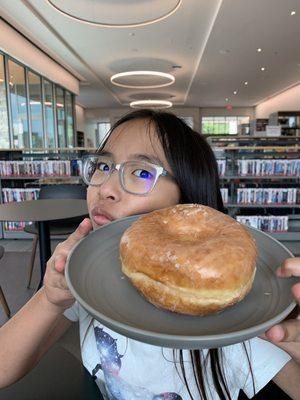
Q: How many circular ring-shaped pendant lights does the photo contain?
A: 3